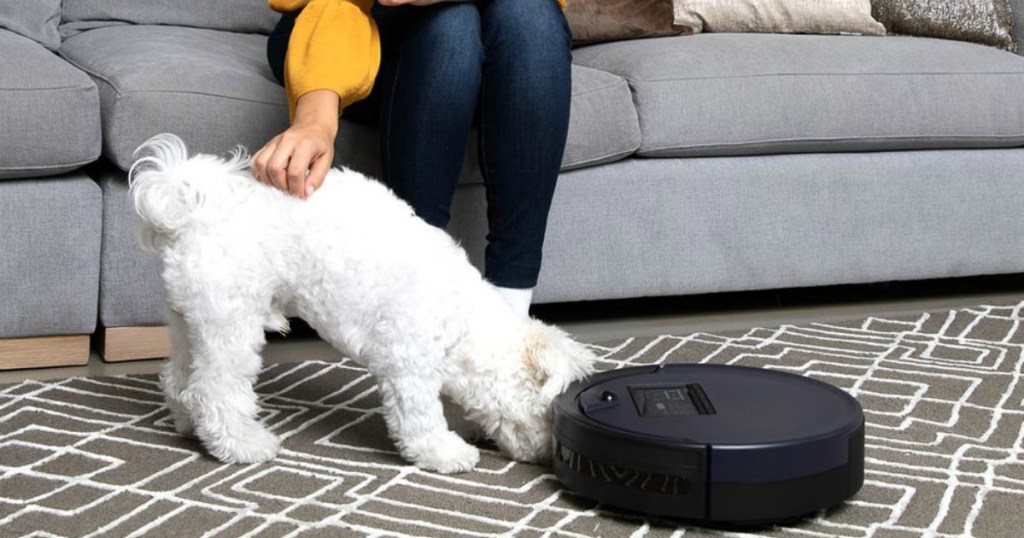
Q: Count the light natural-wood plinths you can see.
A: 2